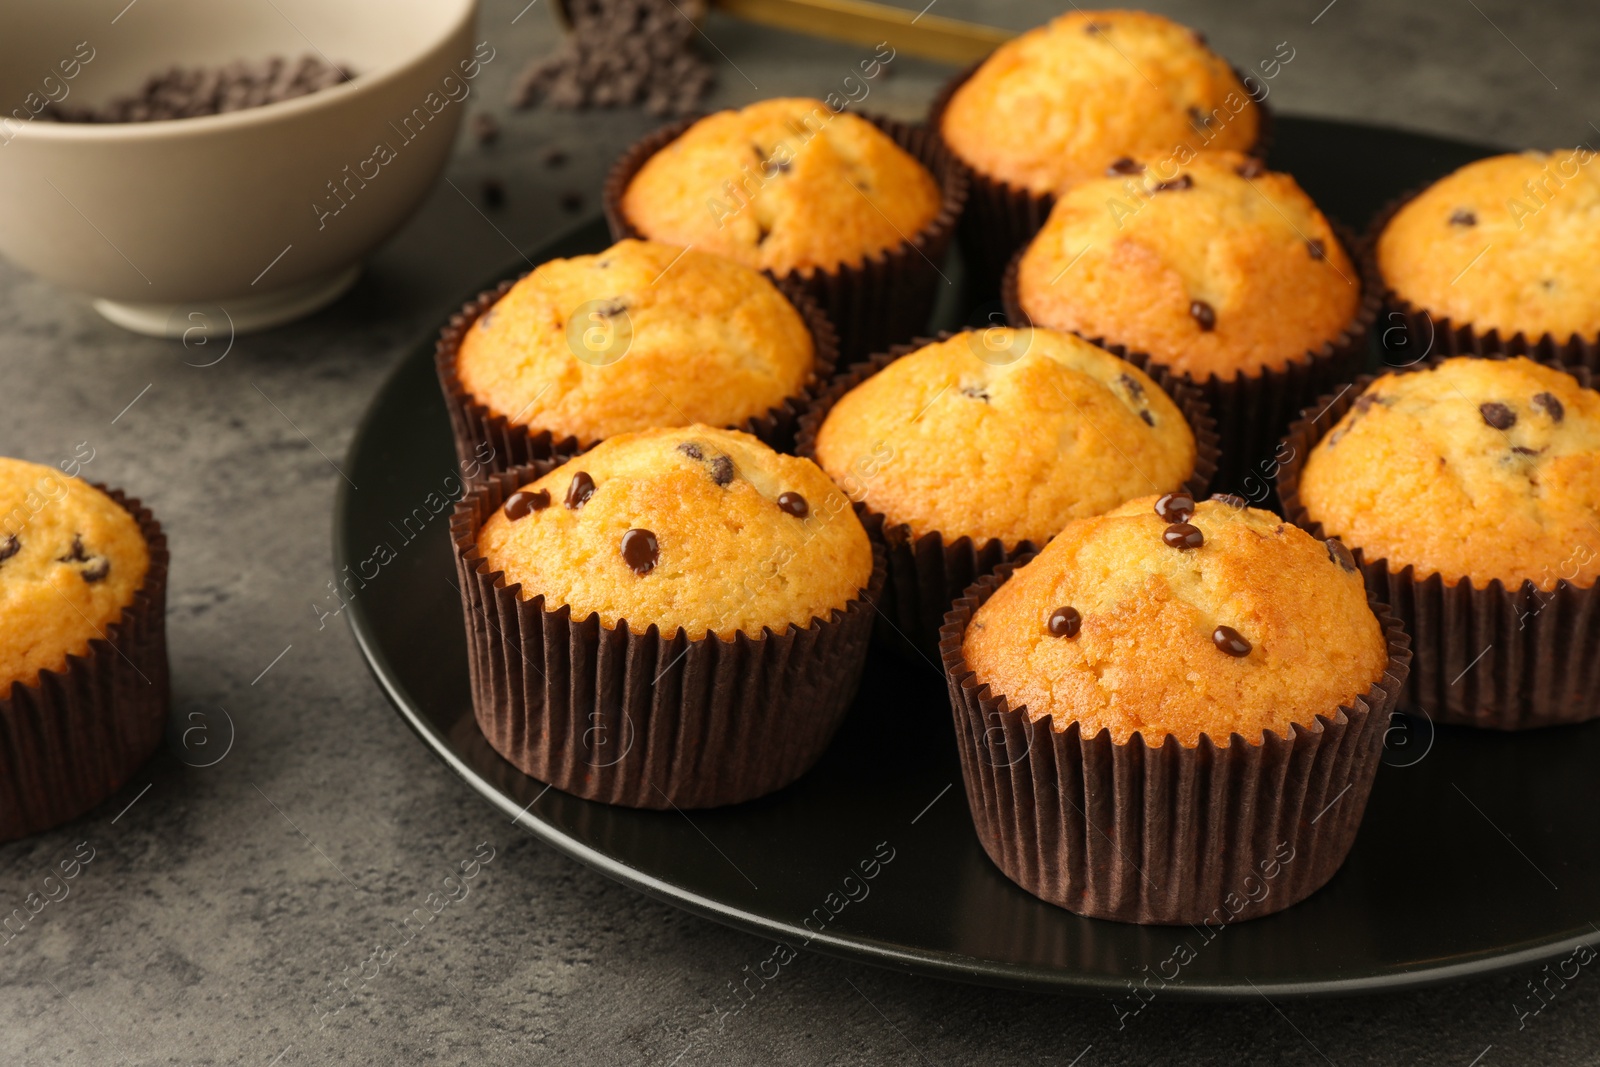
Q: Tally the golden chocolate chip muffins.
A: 10